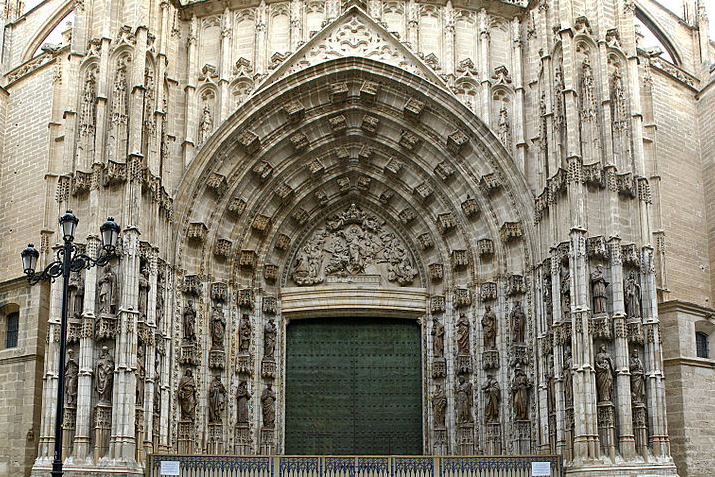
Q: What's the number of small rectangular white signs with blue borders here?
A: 2